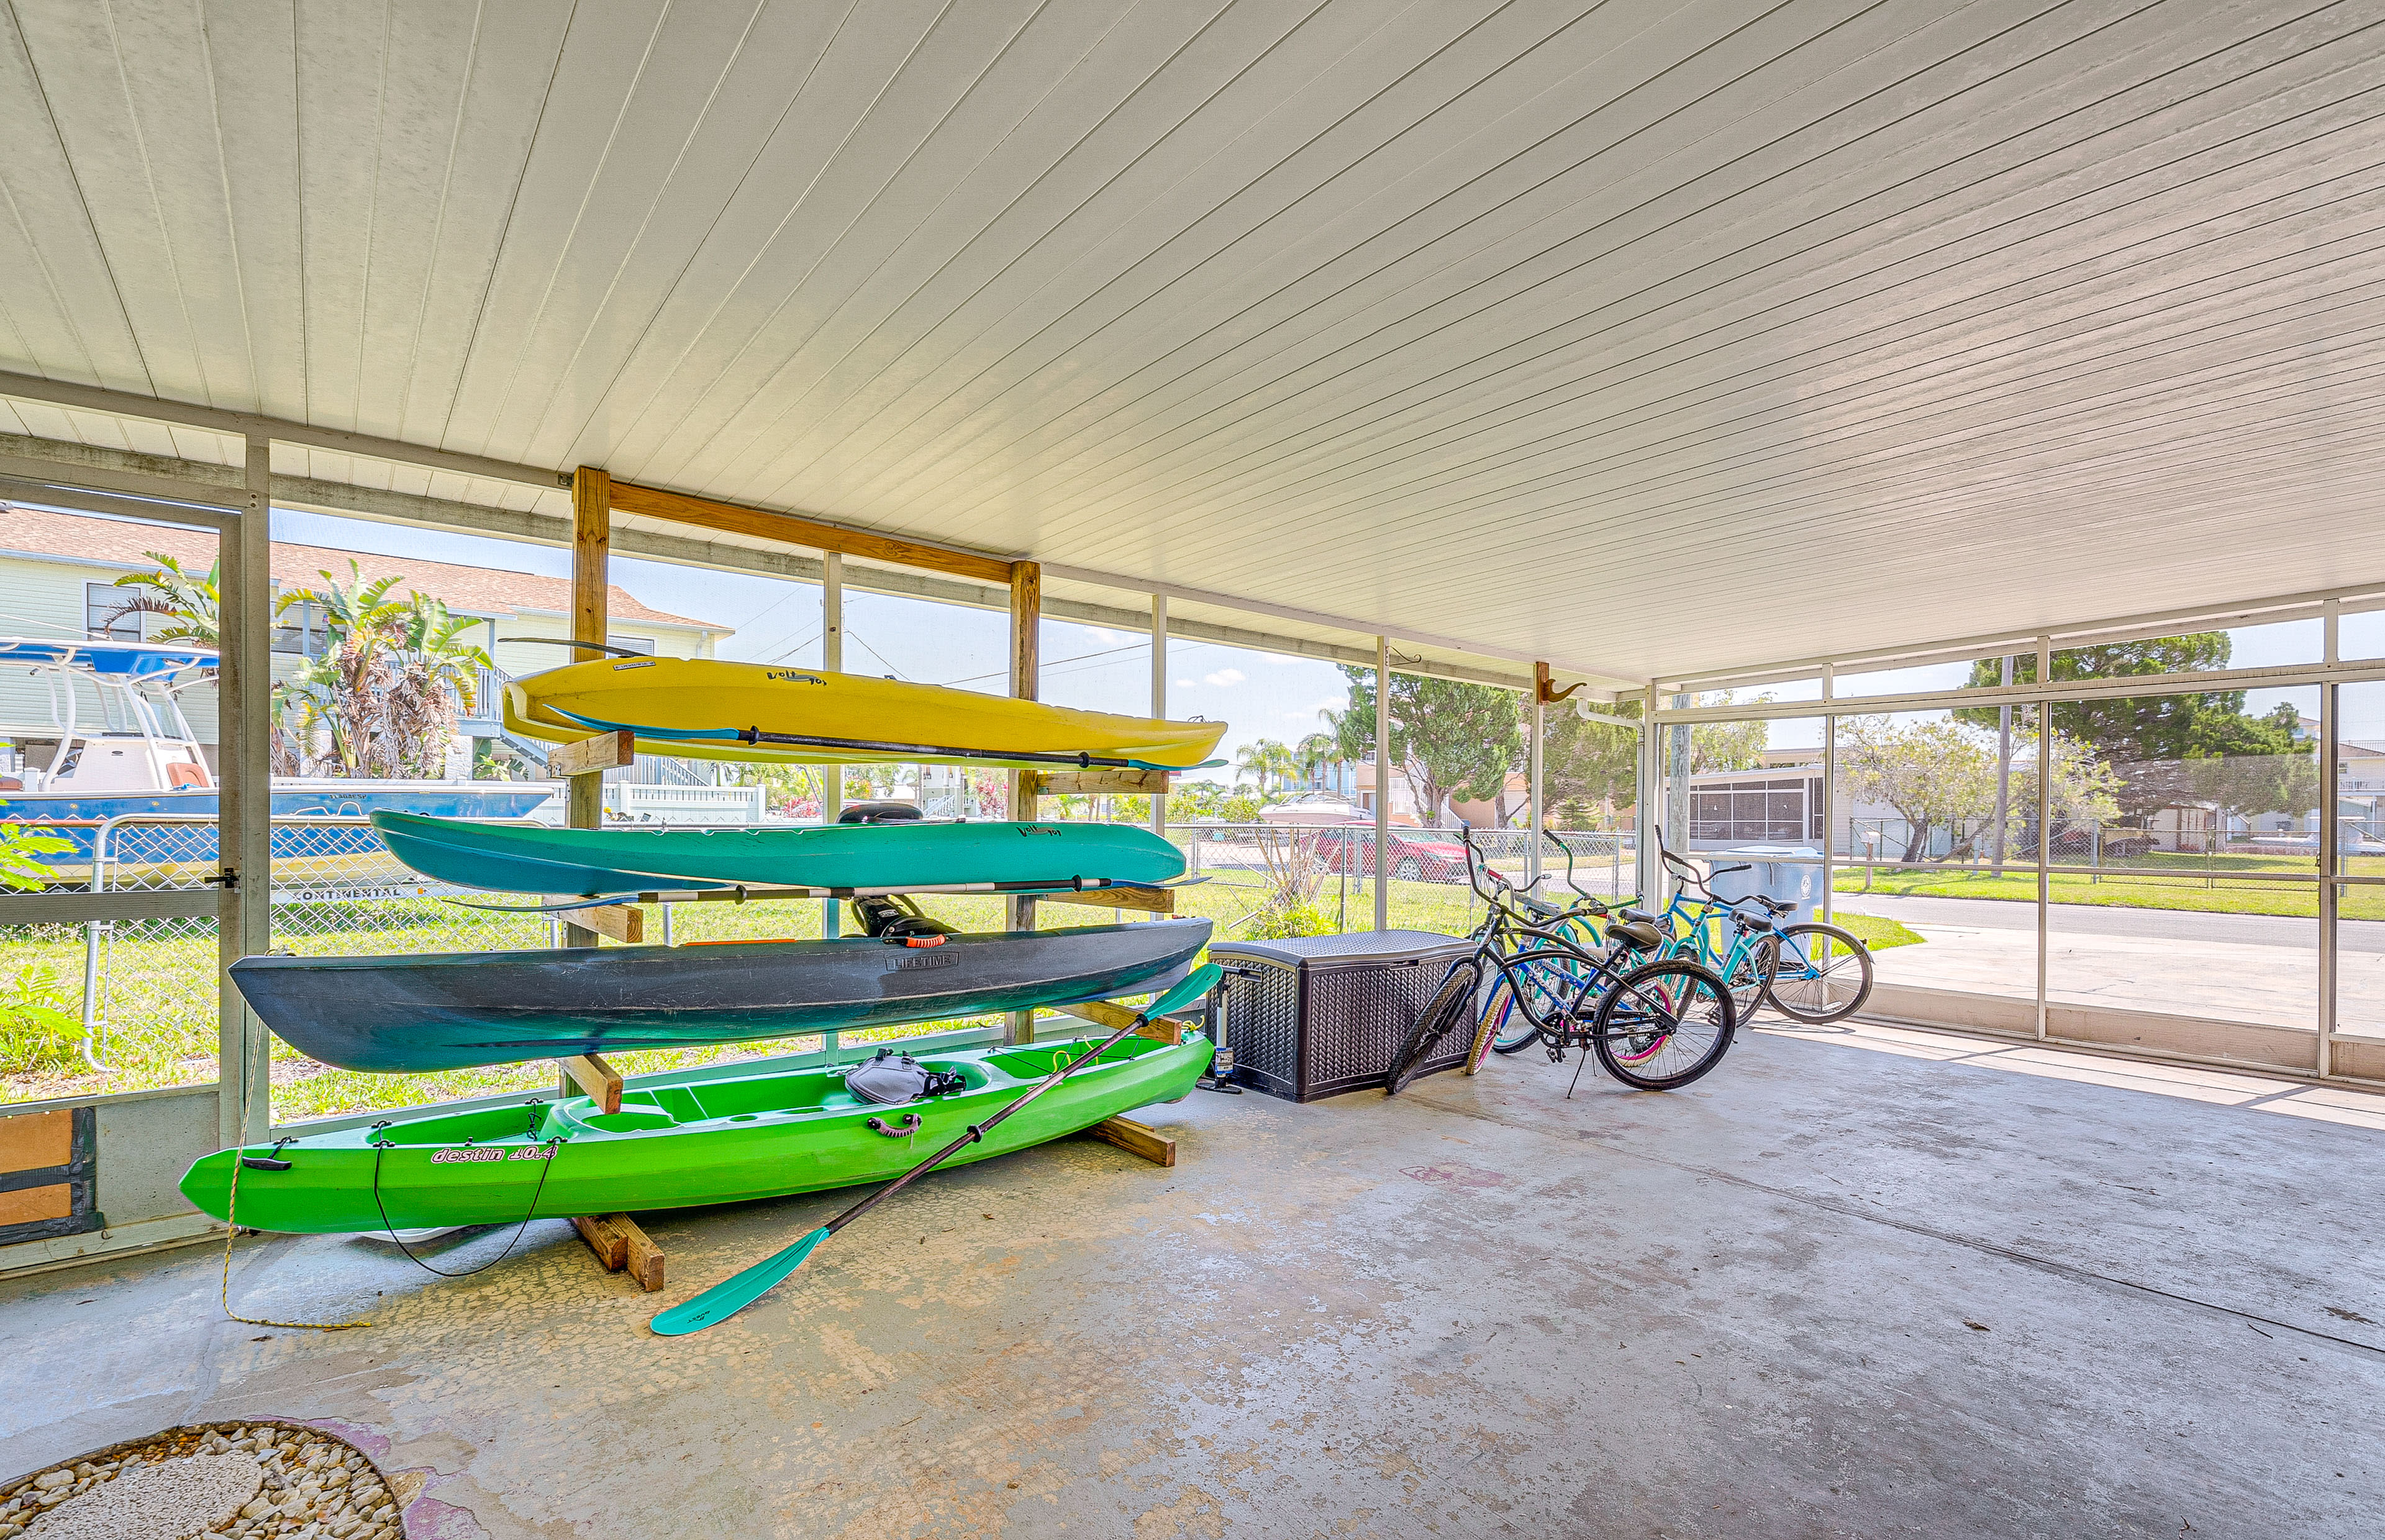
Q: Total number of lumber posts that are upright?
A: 2